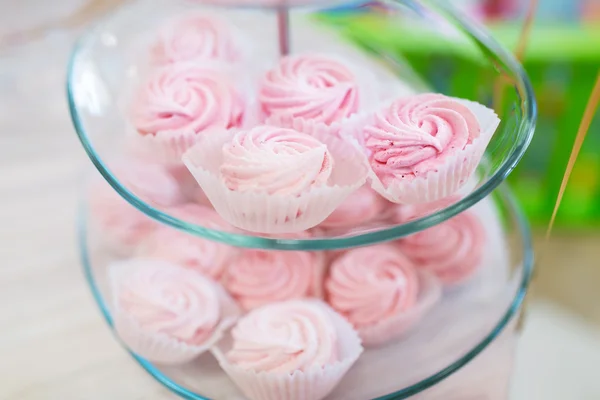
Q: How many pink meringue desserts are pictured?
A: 13